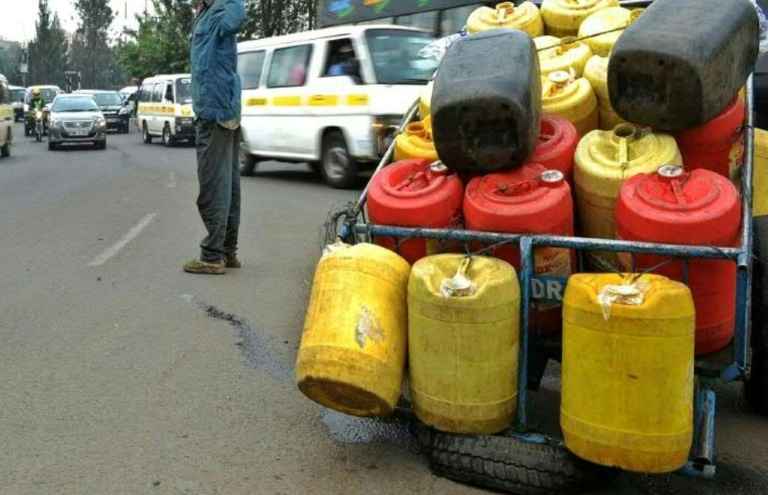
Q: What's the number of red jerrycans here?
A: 5